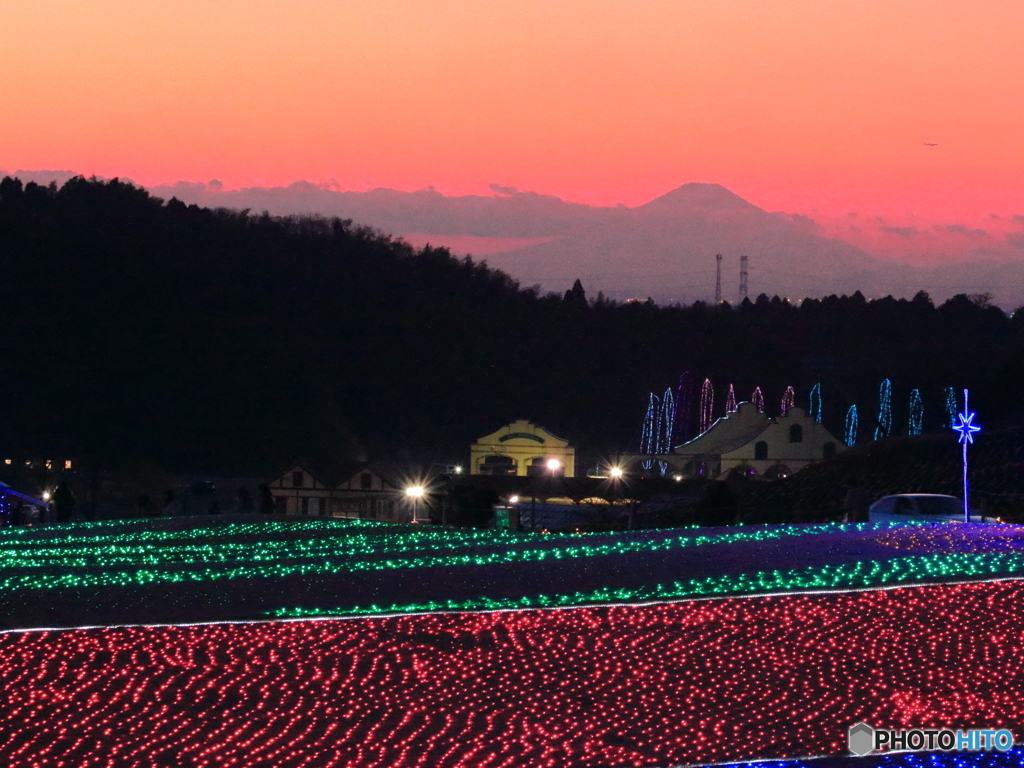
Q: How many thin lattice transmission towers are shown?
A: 2